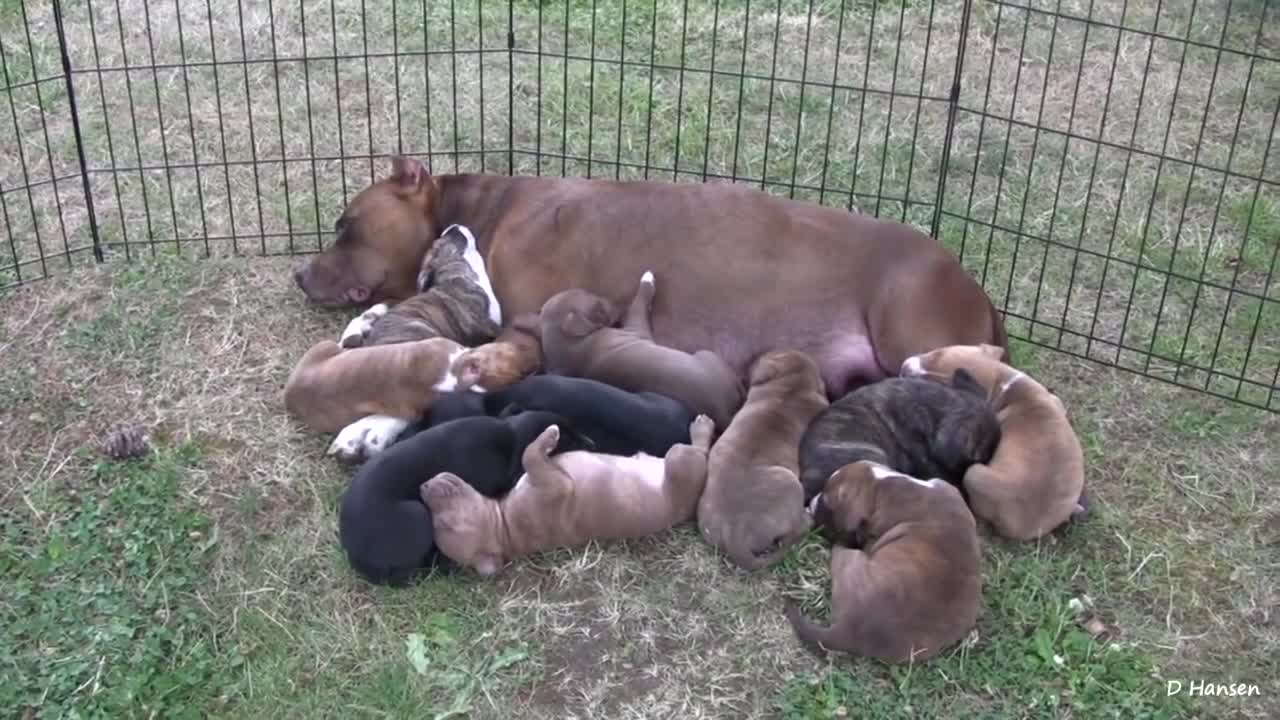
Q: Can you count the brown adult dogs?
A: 1